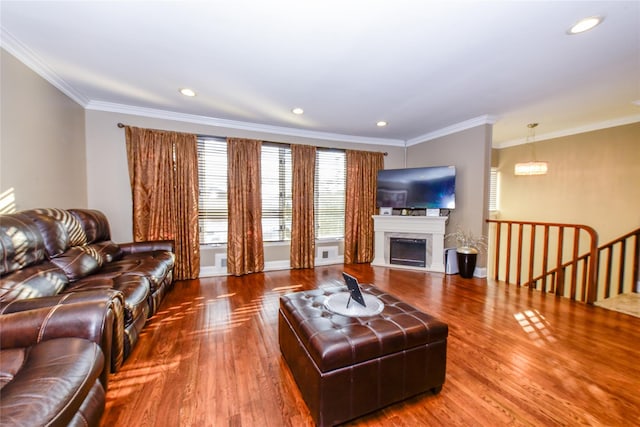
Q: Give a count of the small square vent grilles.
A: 2